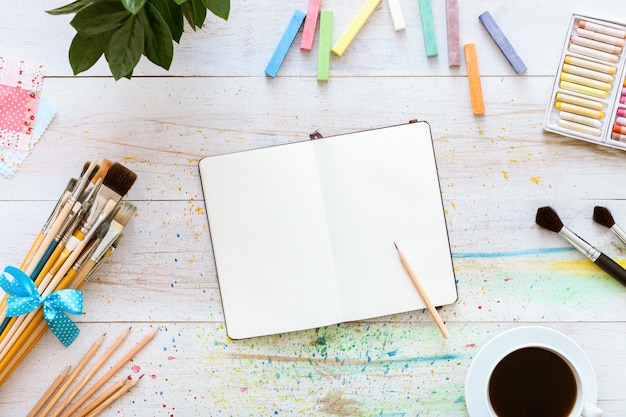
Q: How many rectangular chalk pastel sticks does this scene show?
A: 9